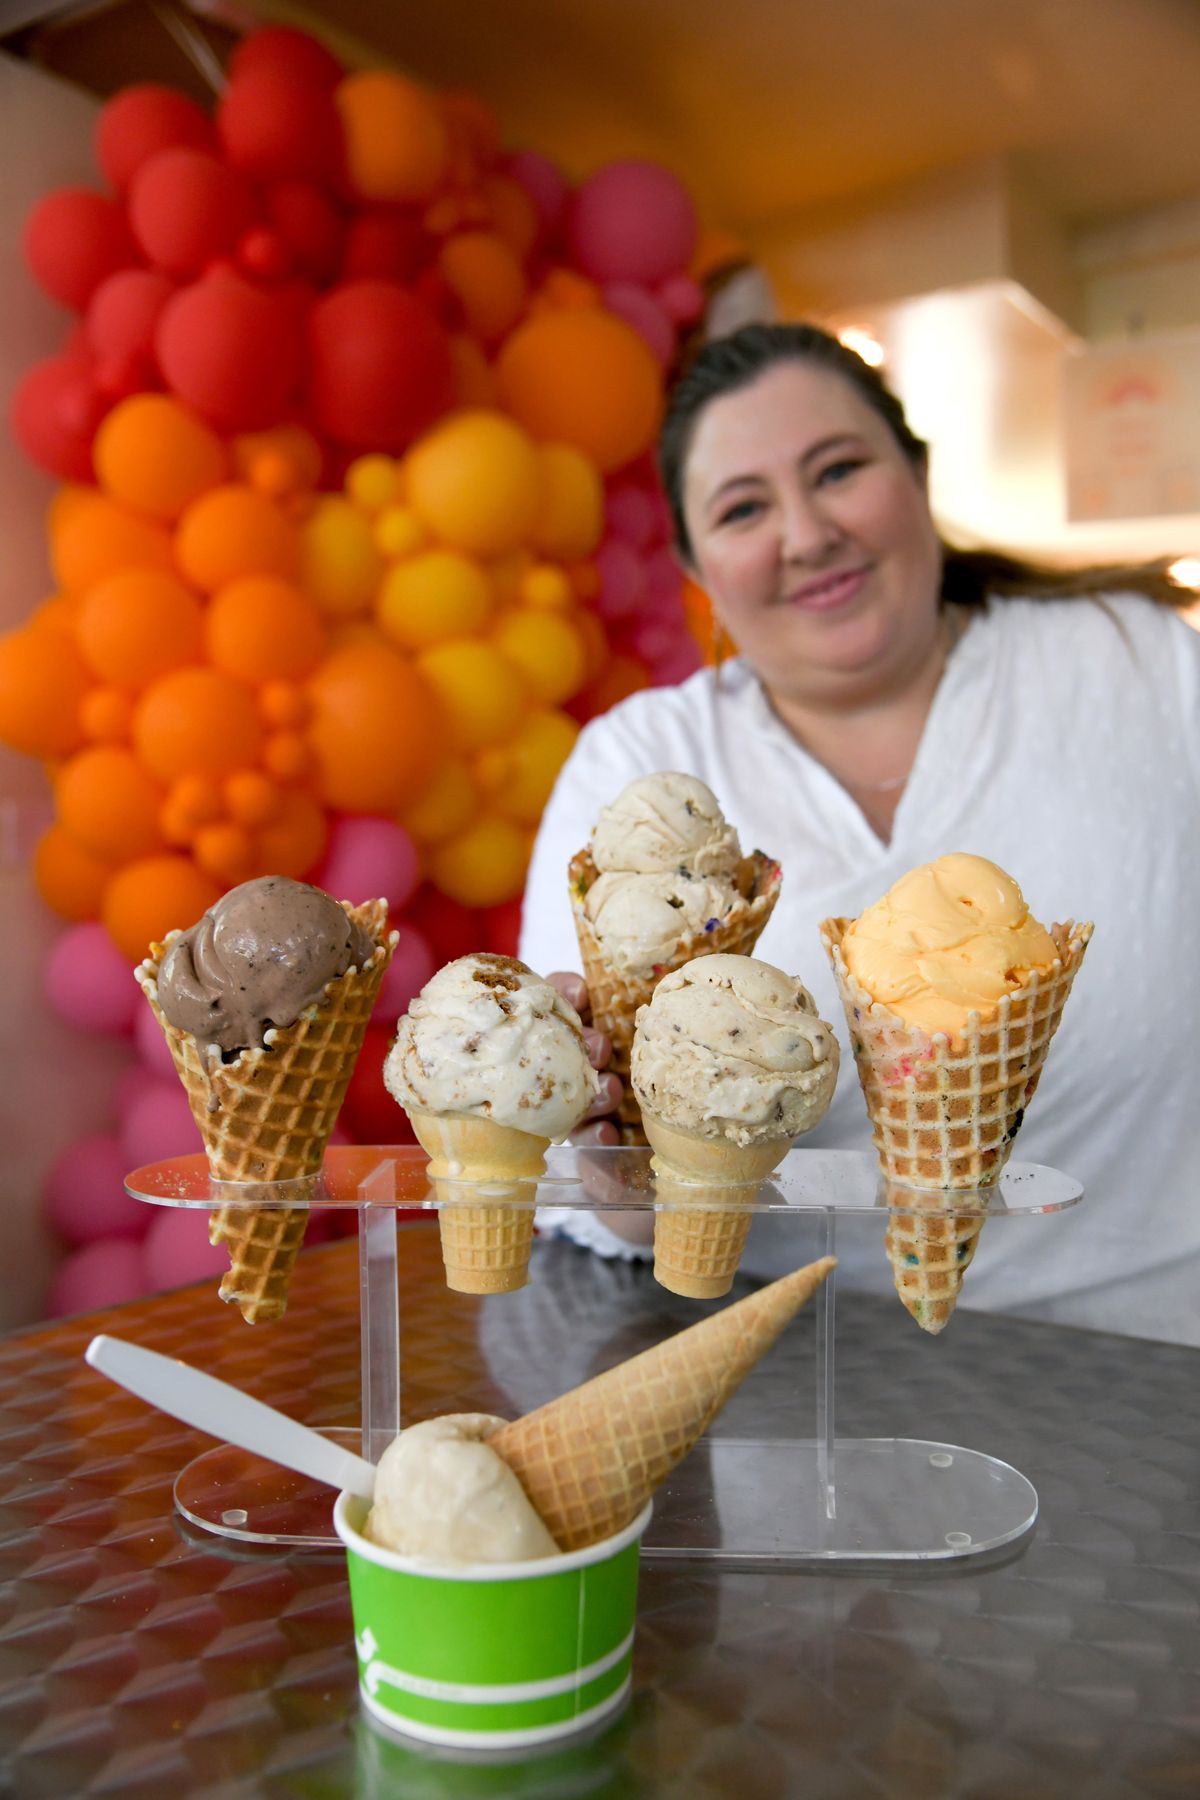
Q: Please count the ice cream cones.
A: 6